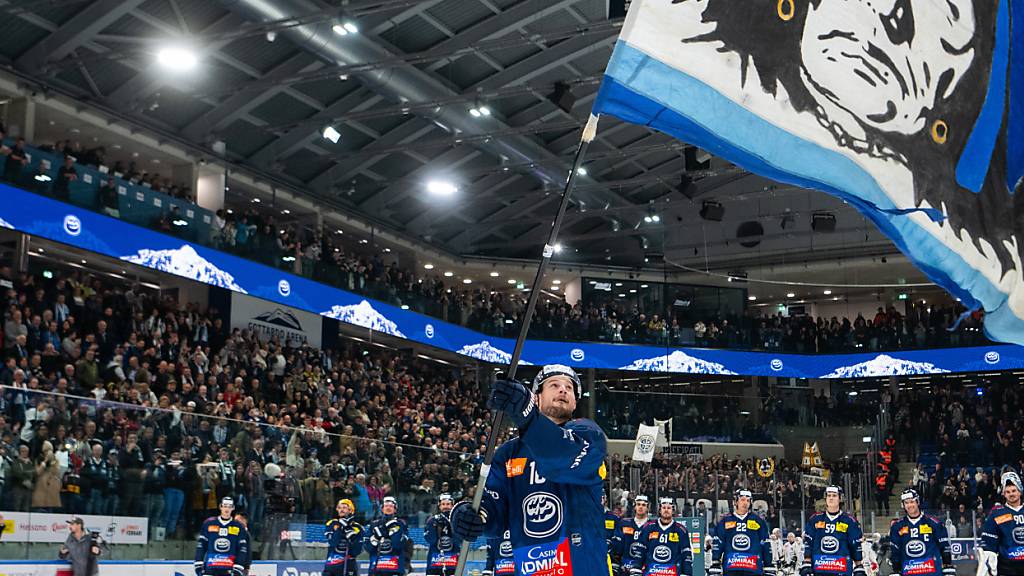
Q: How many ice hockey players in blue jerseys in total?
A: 13